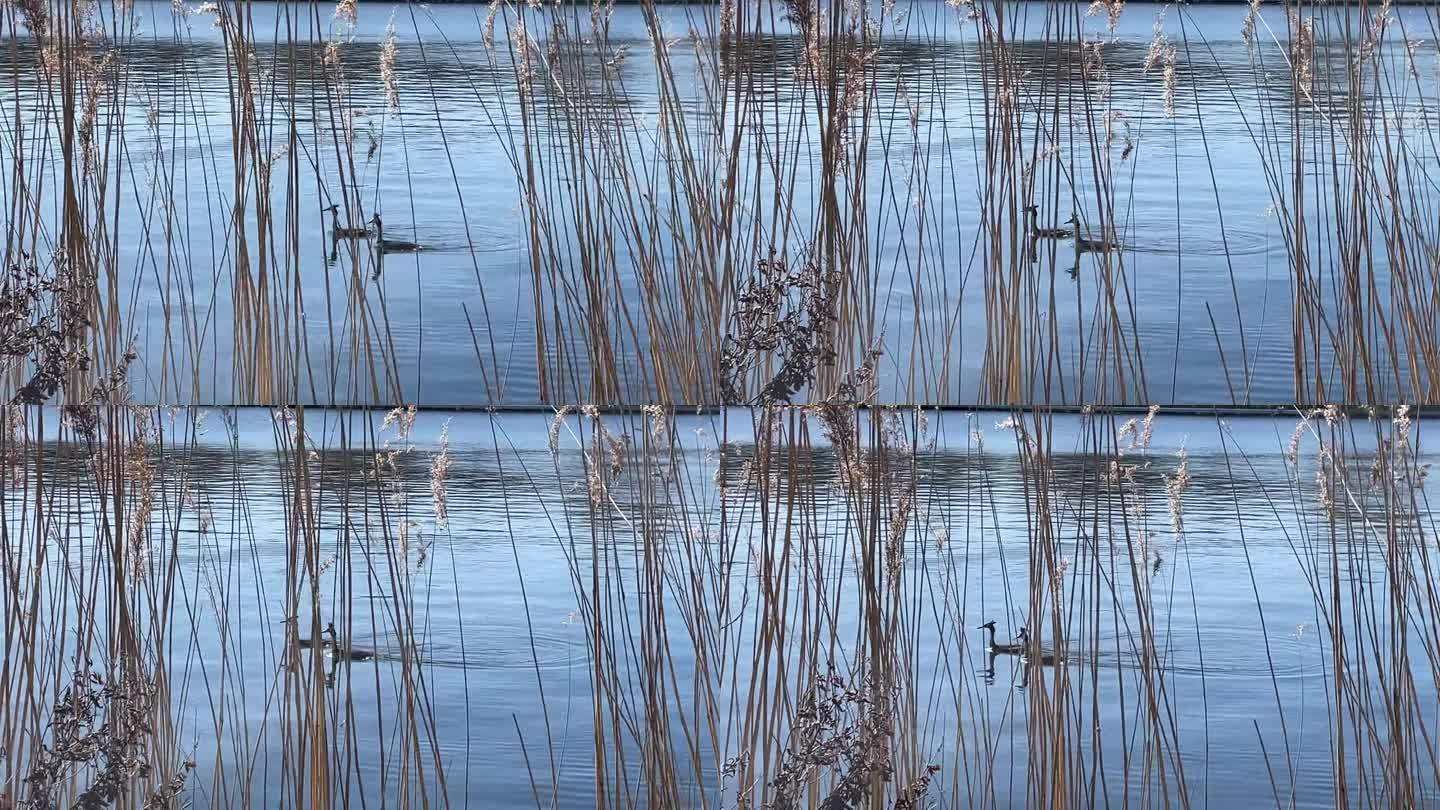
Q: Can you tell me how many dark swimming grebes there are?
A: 8